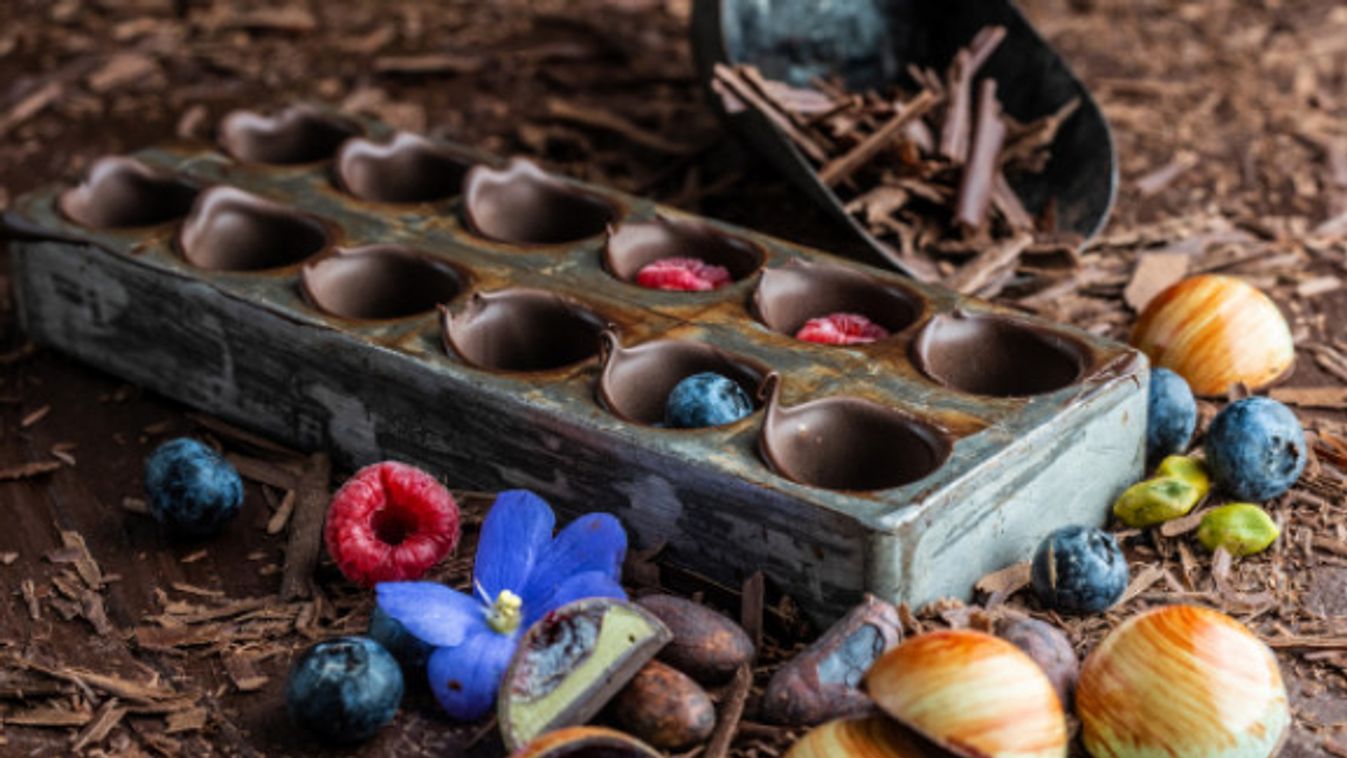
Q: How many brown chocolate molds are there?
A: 12